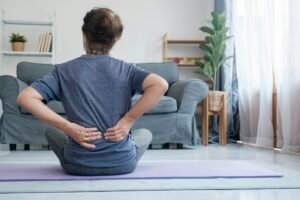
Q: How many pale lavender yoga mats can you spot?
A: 1